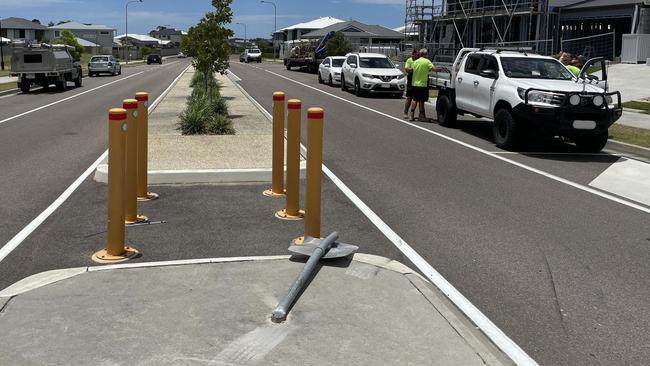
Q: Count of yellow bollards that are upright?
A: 6